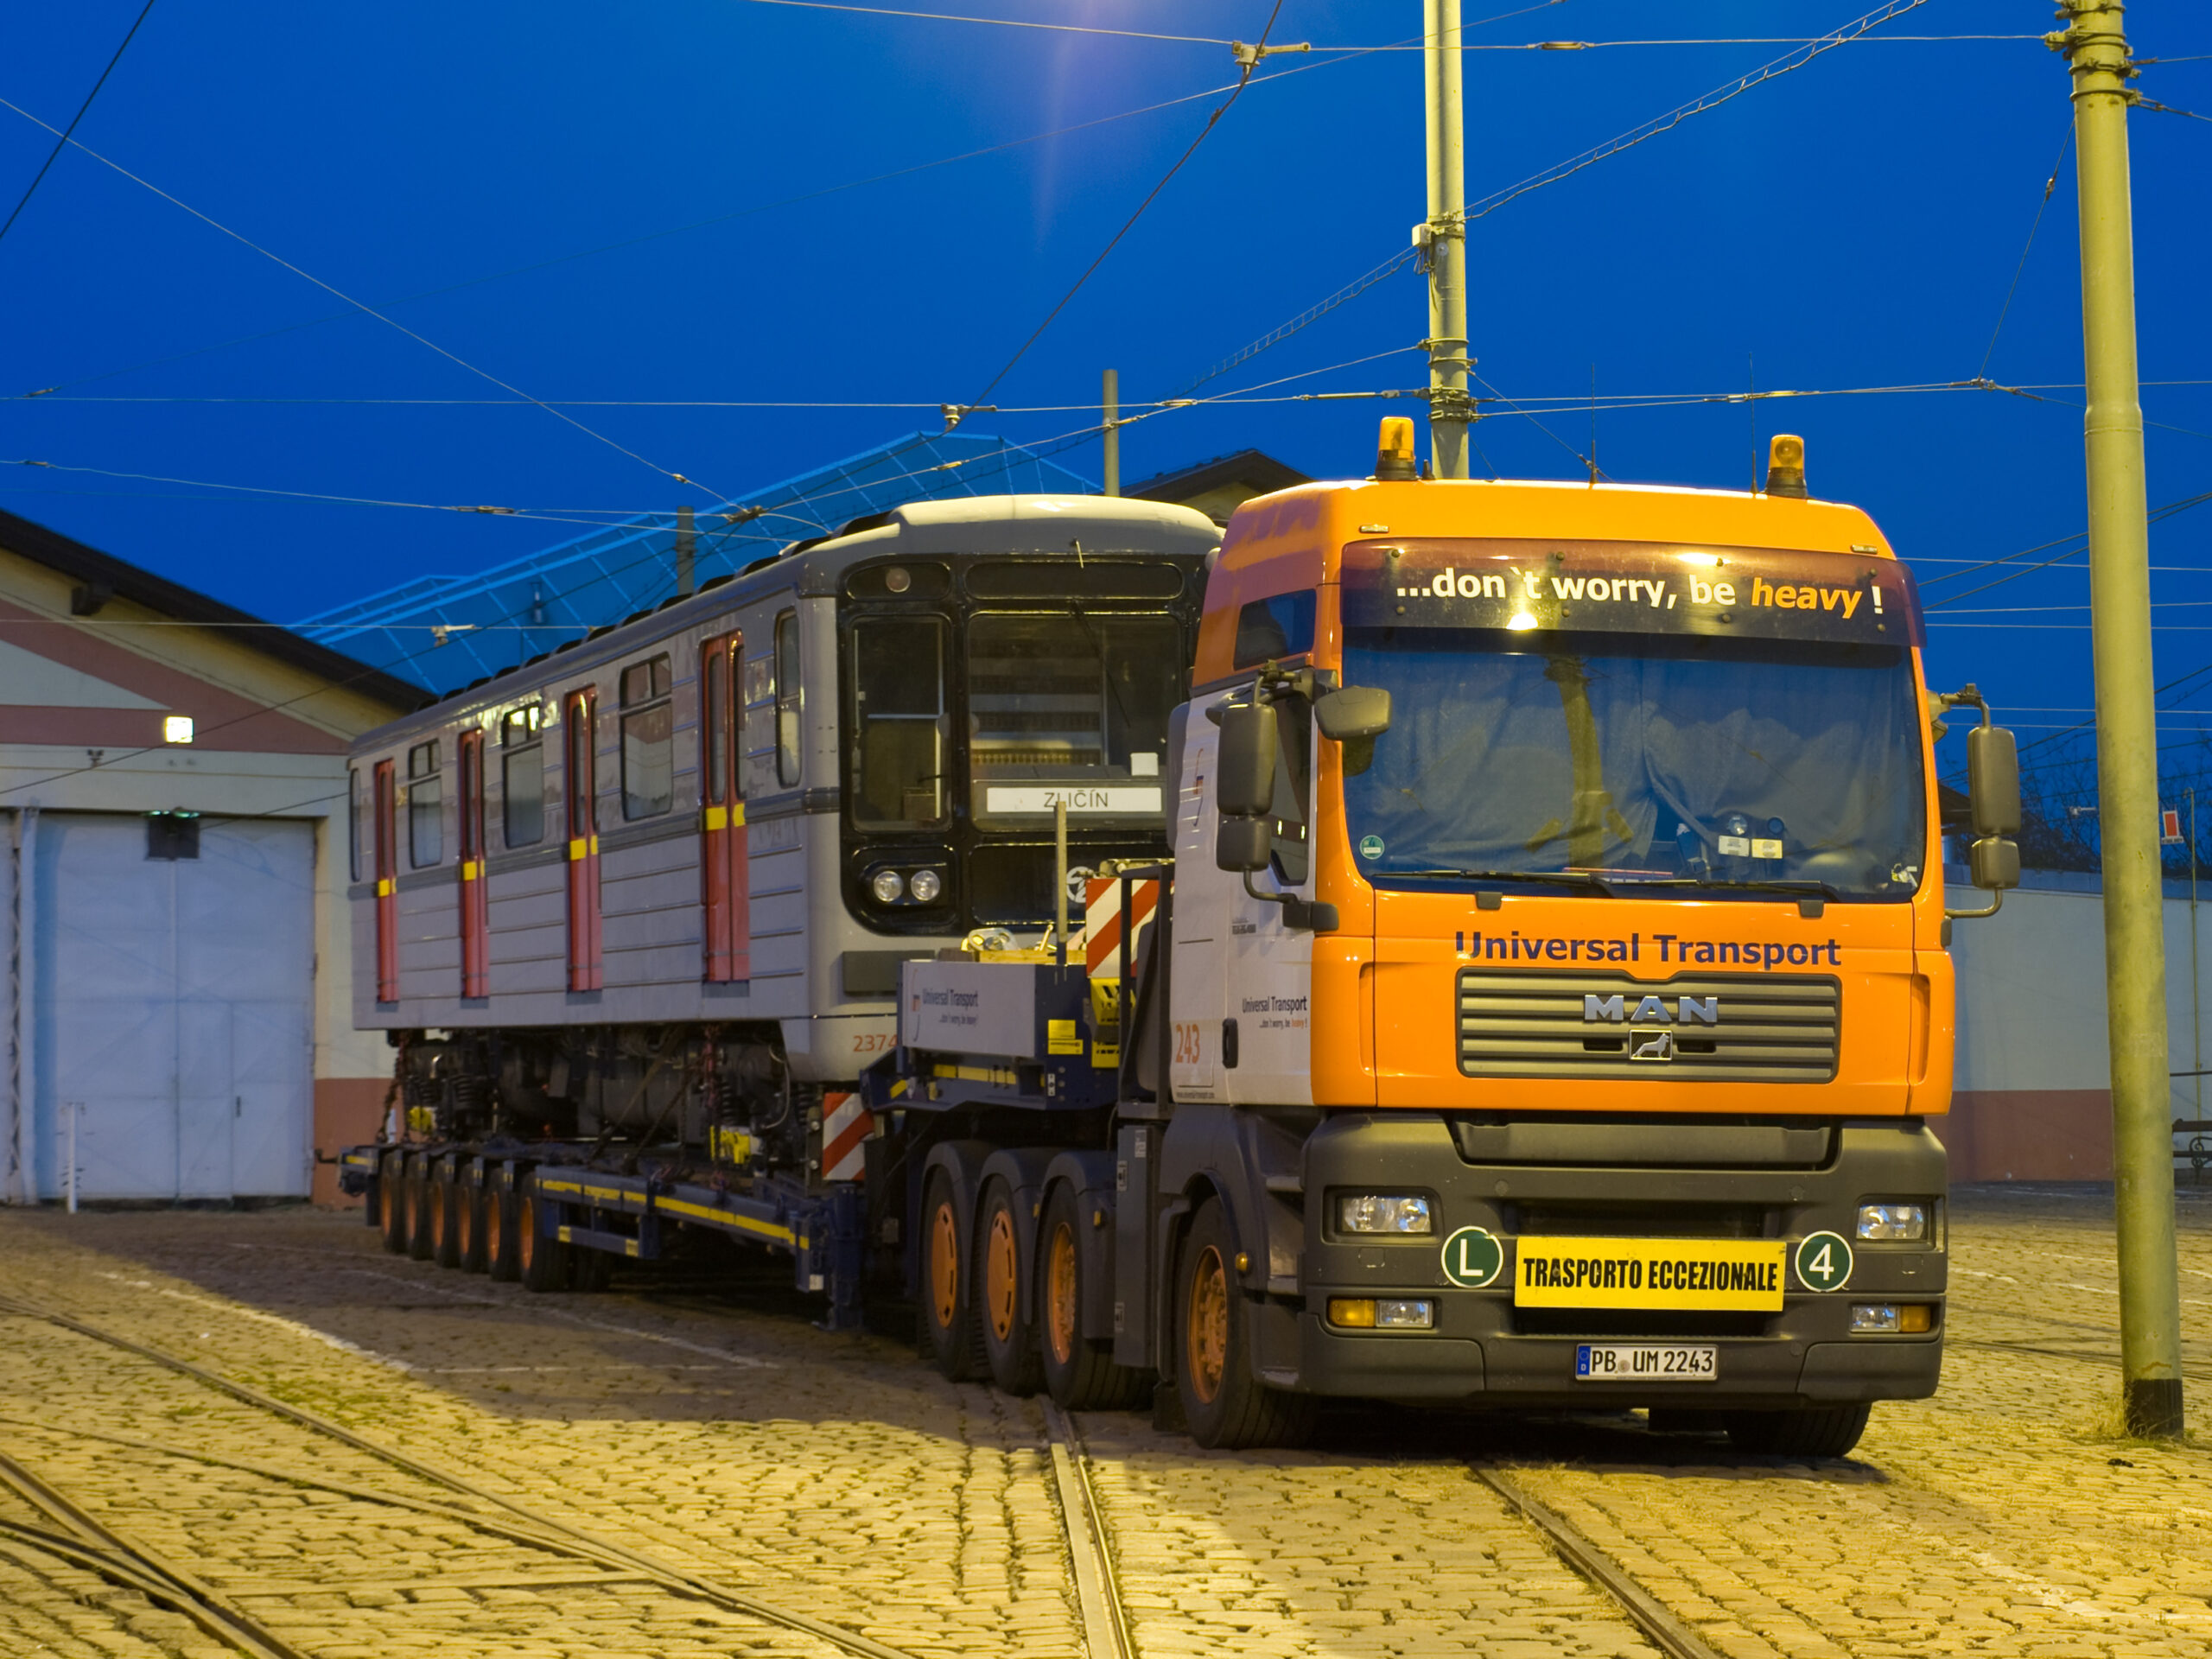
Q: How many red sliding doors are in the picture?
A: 4